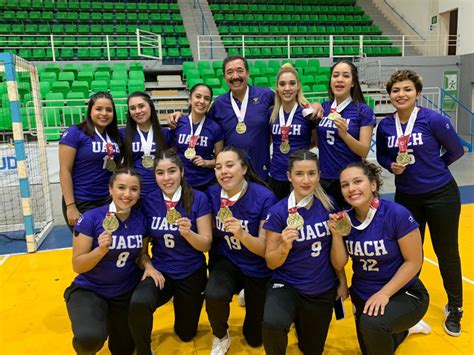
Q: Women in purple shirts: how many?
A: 11